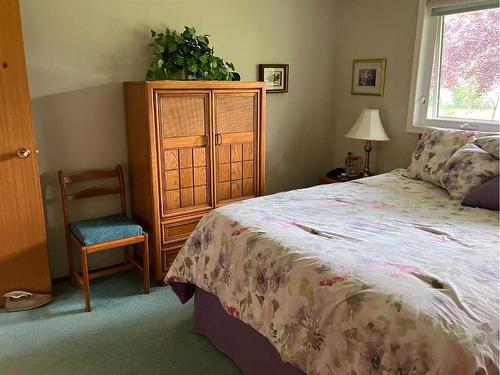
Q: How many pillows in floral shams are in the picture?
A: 3